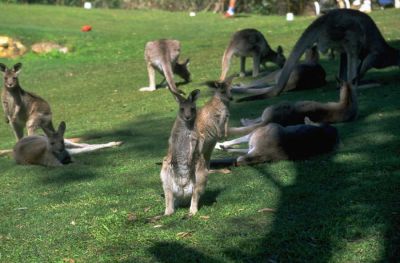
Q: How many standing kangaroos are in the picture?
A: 6